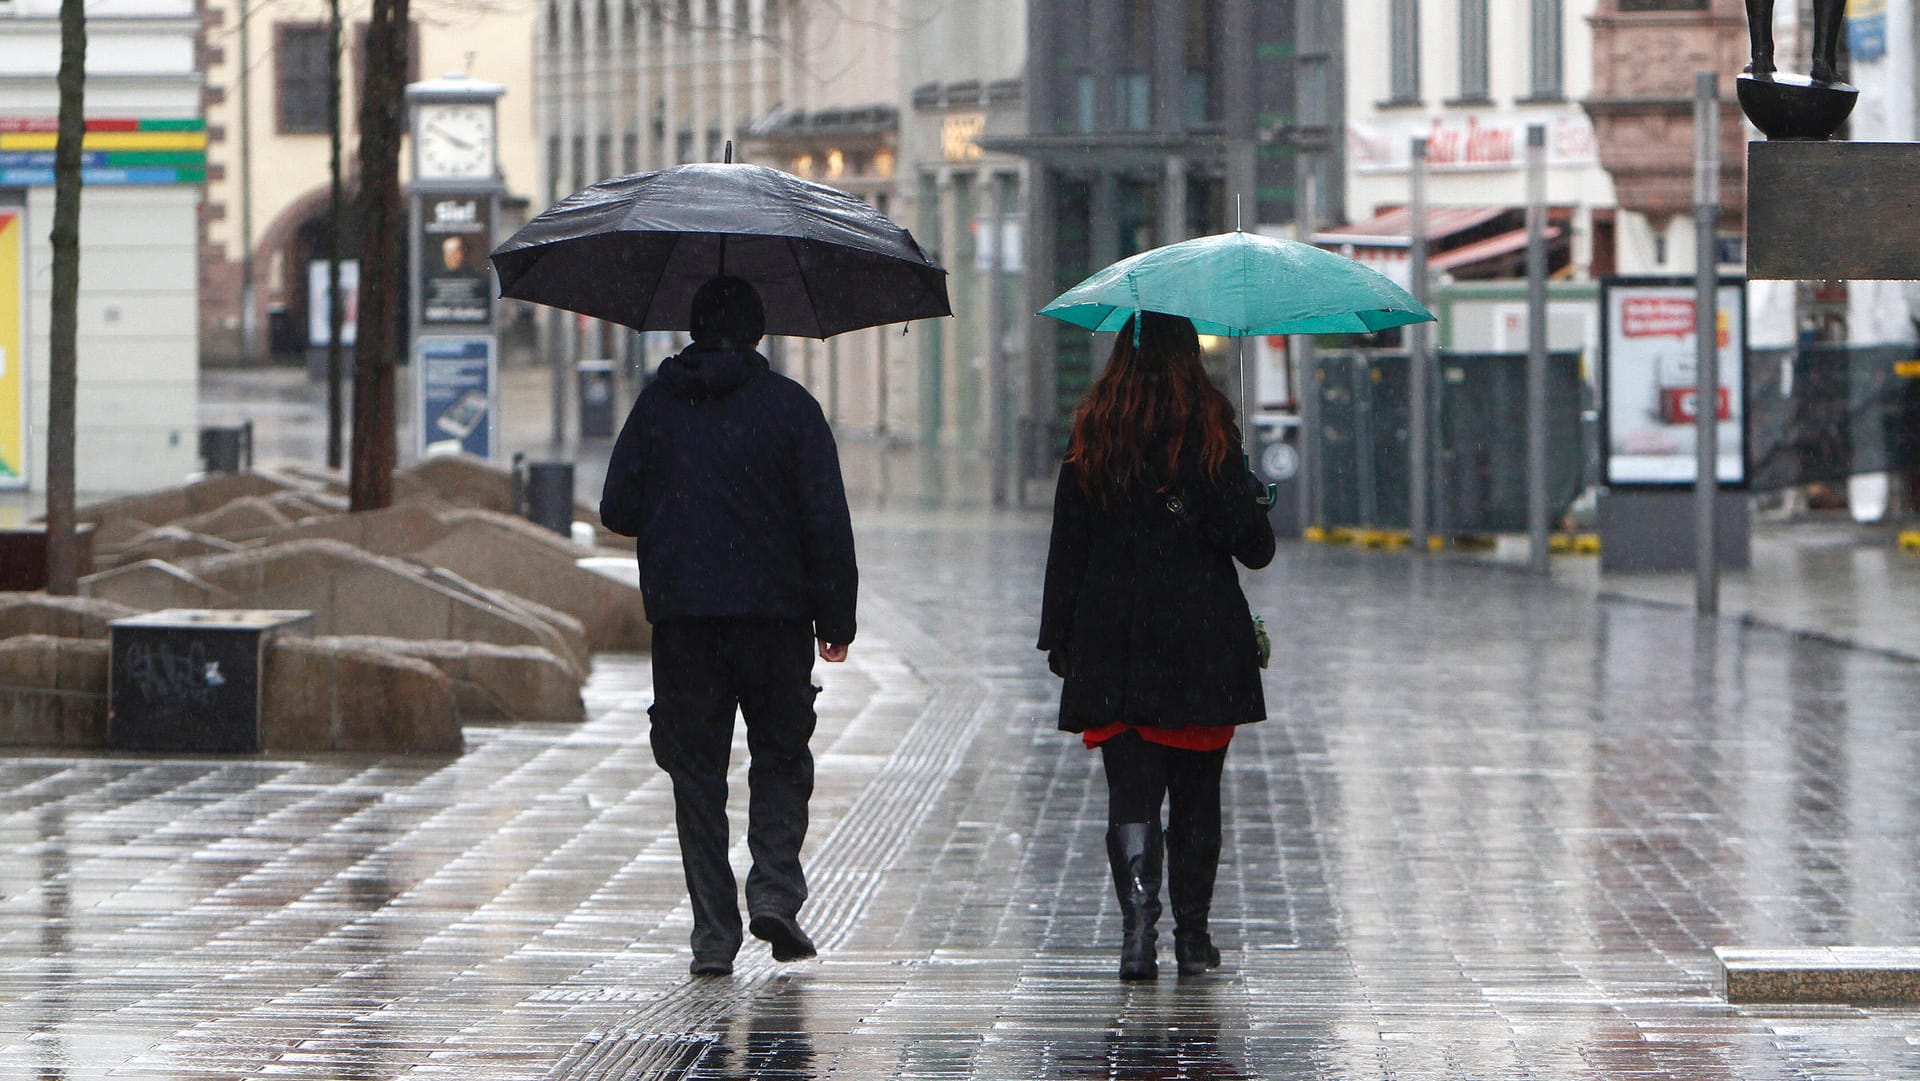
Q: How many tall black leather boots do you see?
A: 2